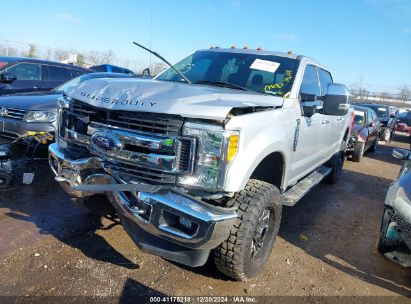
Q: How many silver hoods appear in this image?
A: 1